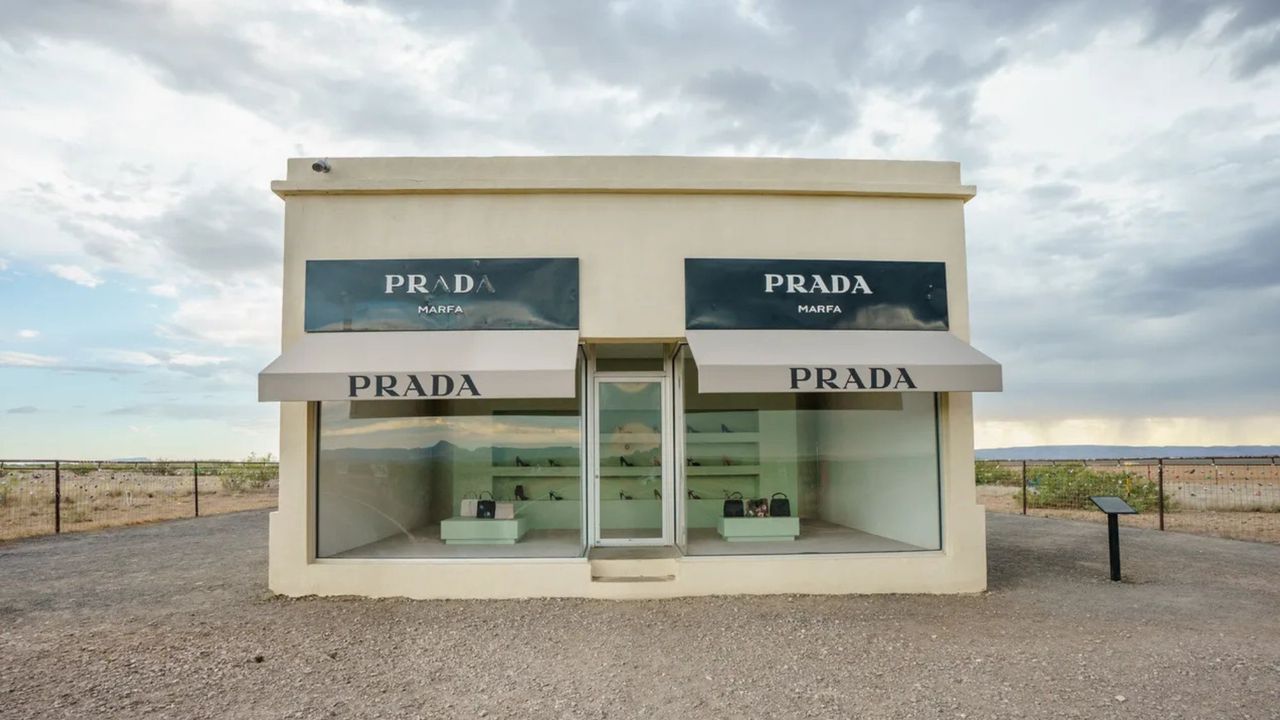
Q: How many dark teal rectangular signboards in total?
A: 2